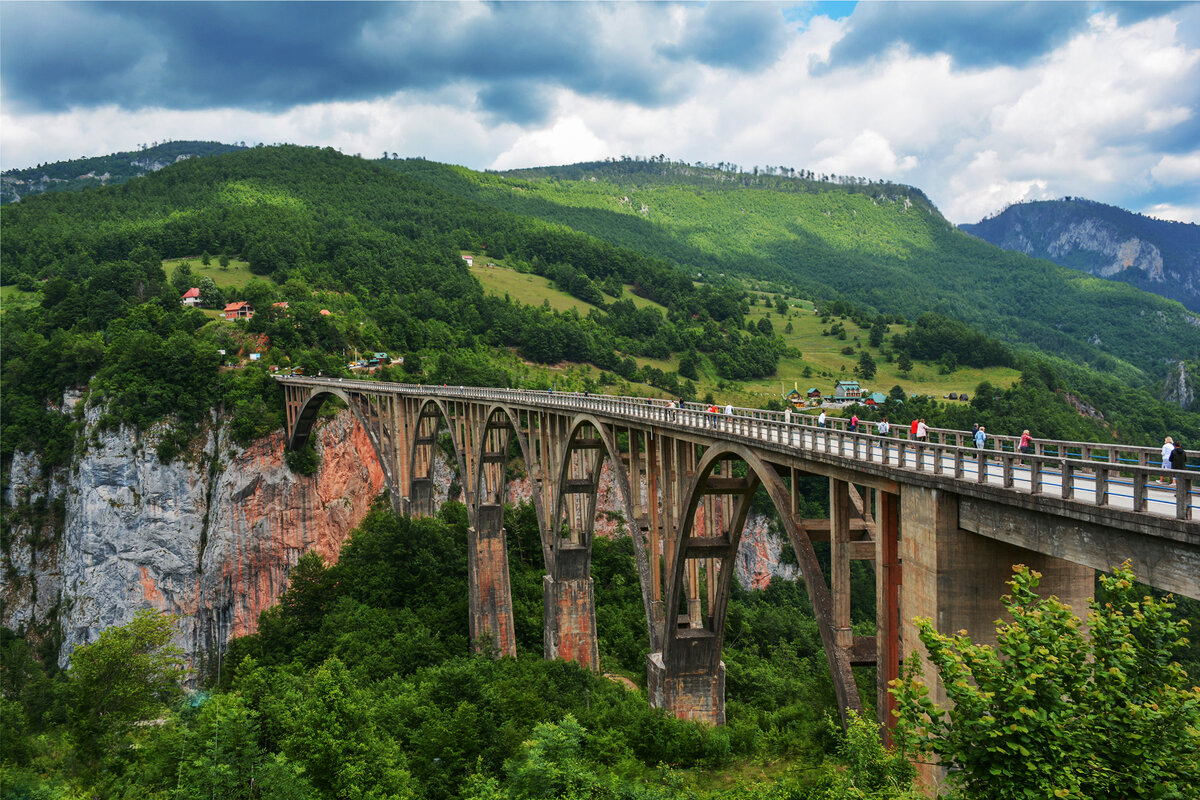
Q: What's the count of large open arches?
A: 5